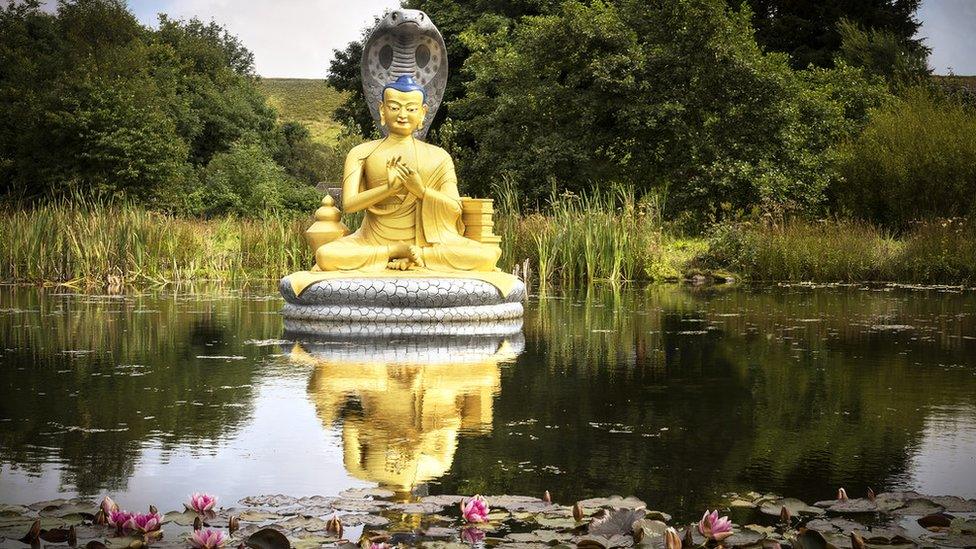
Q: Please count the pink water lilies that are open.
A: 6